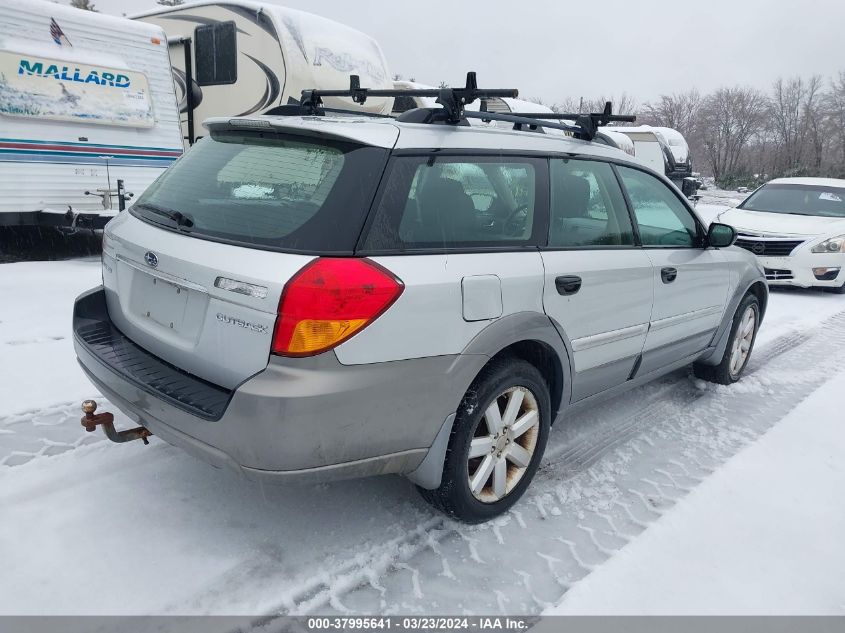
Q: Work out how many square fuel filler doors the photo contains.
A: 1